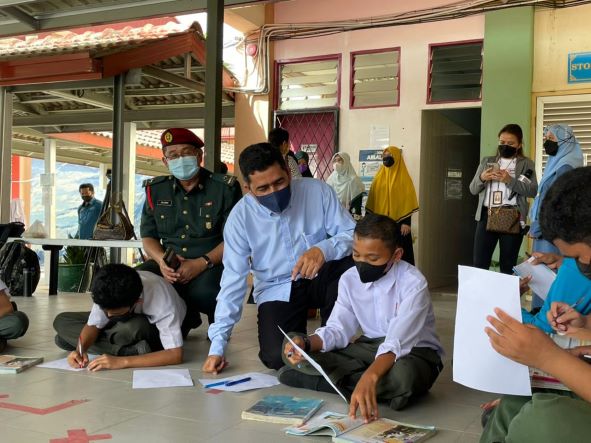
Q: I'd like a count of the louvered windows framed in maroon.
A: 3